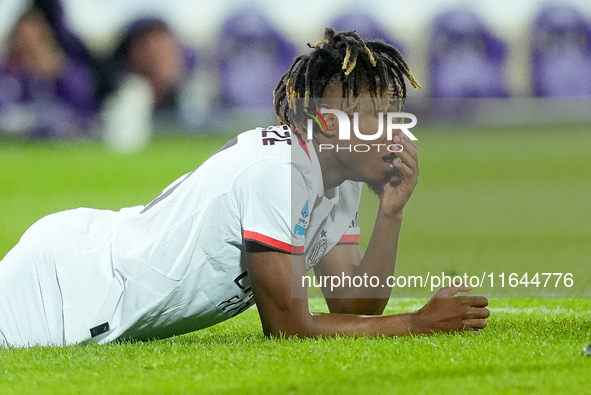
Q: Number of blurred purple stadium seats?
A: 4